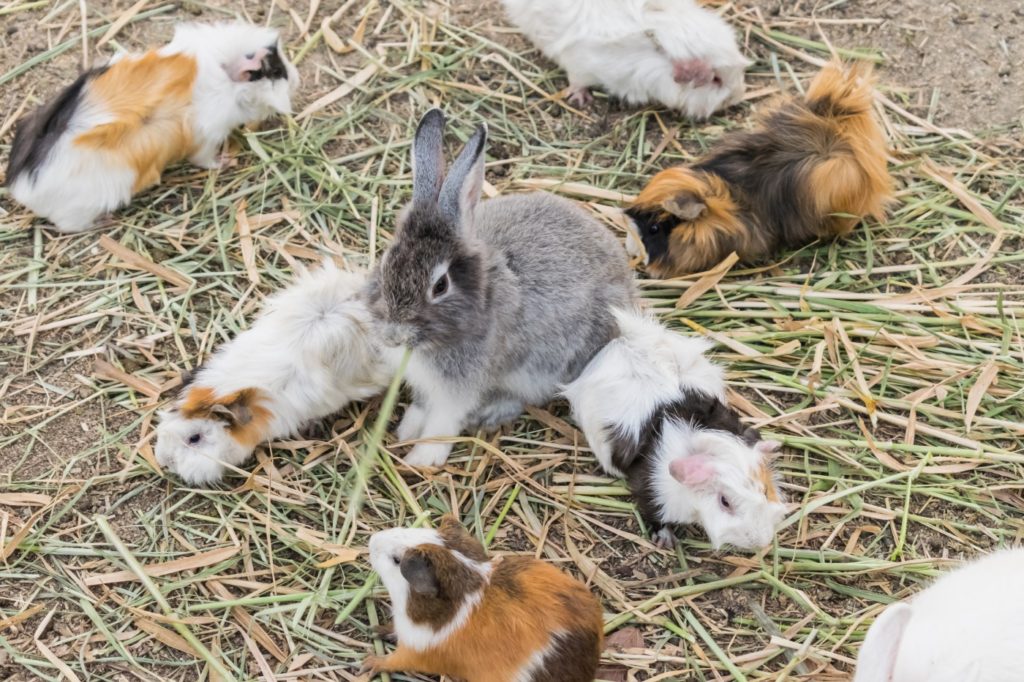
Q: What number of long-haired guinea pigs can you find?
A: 5